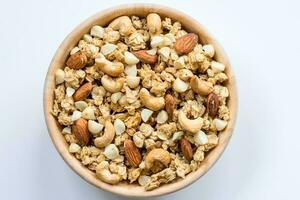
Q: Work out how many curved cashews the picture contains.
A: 10